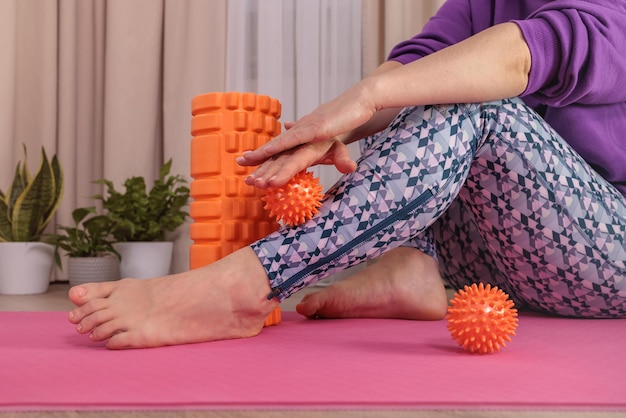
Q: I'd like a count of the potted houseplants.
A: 3